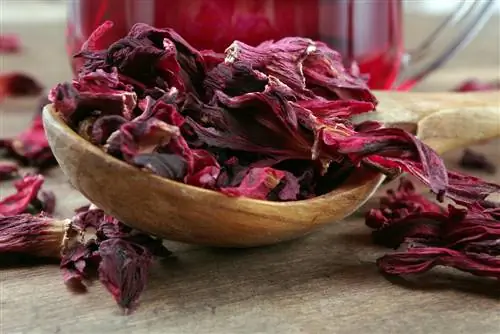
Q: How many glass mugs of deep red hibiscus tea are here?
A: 1